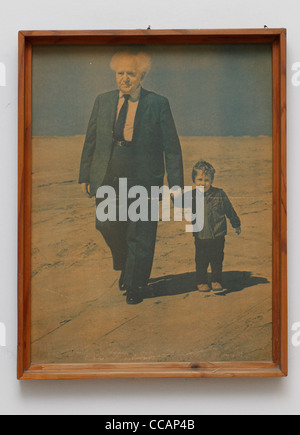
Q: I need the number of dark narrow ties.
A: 1